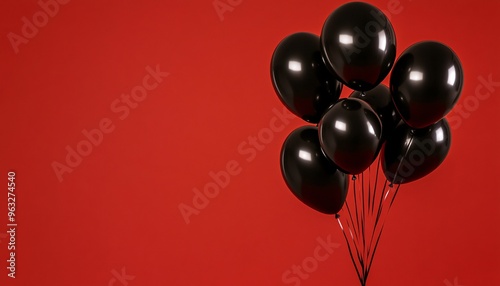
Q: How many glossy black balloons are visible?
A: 7